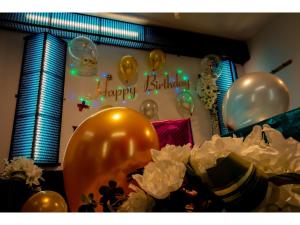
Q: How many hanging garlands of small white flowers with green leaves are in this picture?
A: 1